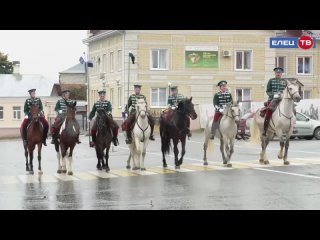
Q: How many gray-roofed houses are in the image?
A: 2